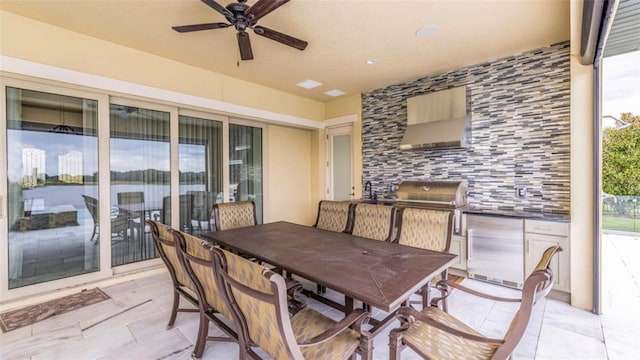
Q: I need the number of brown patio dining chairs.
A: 8